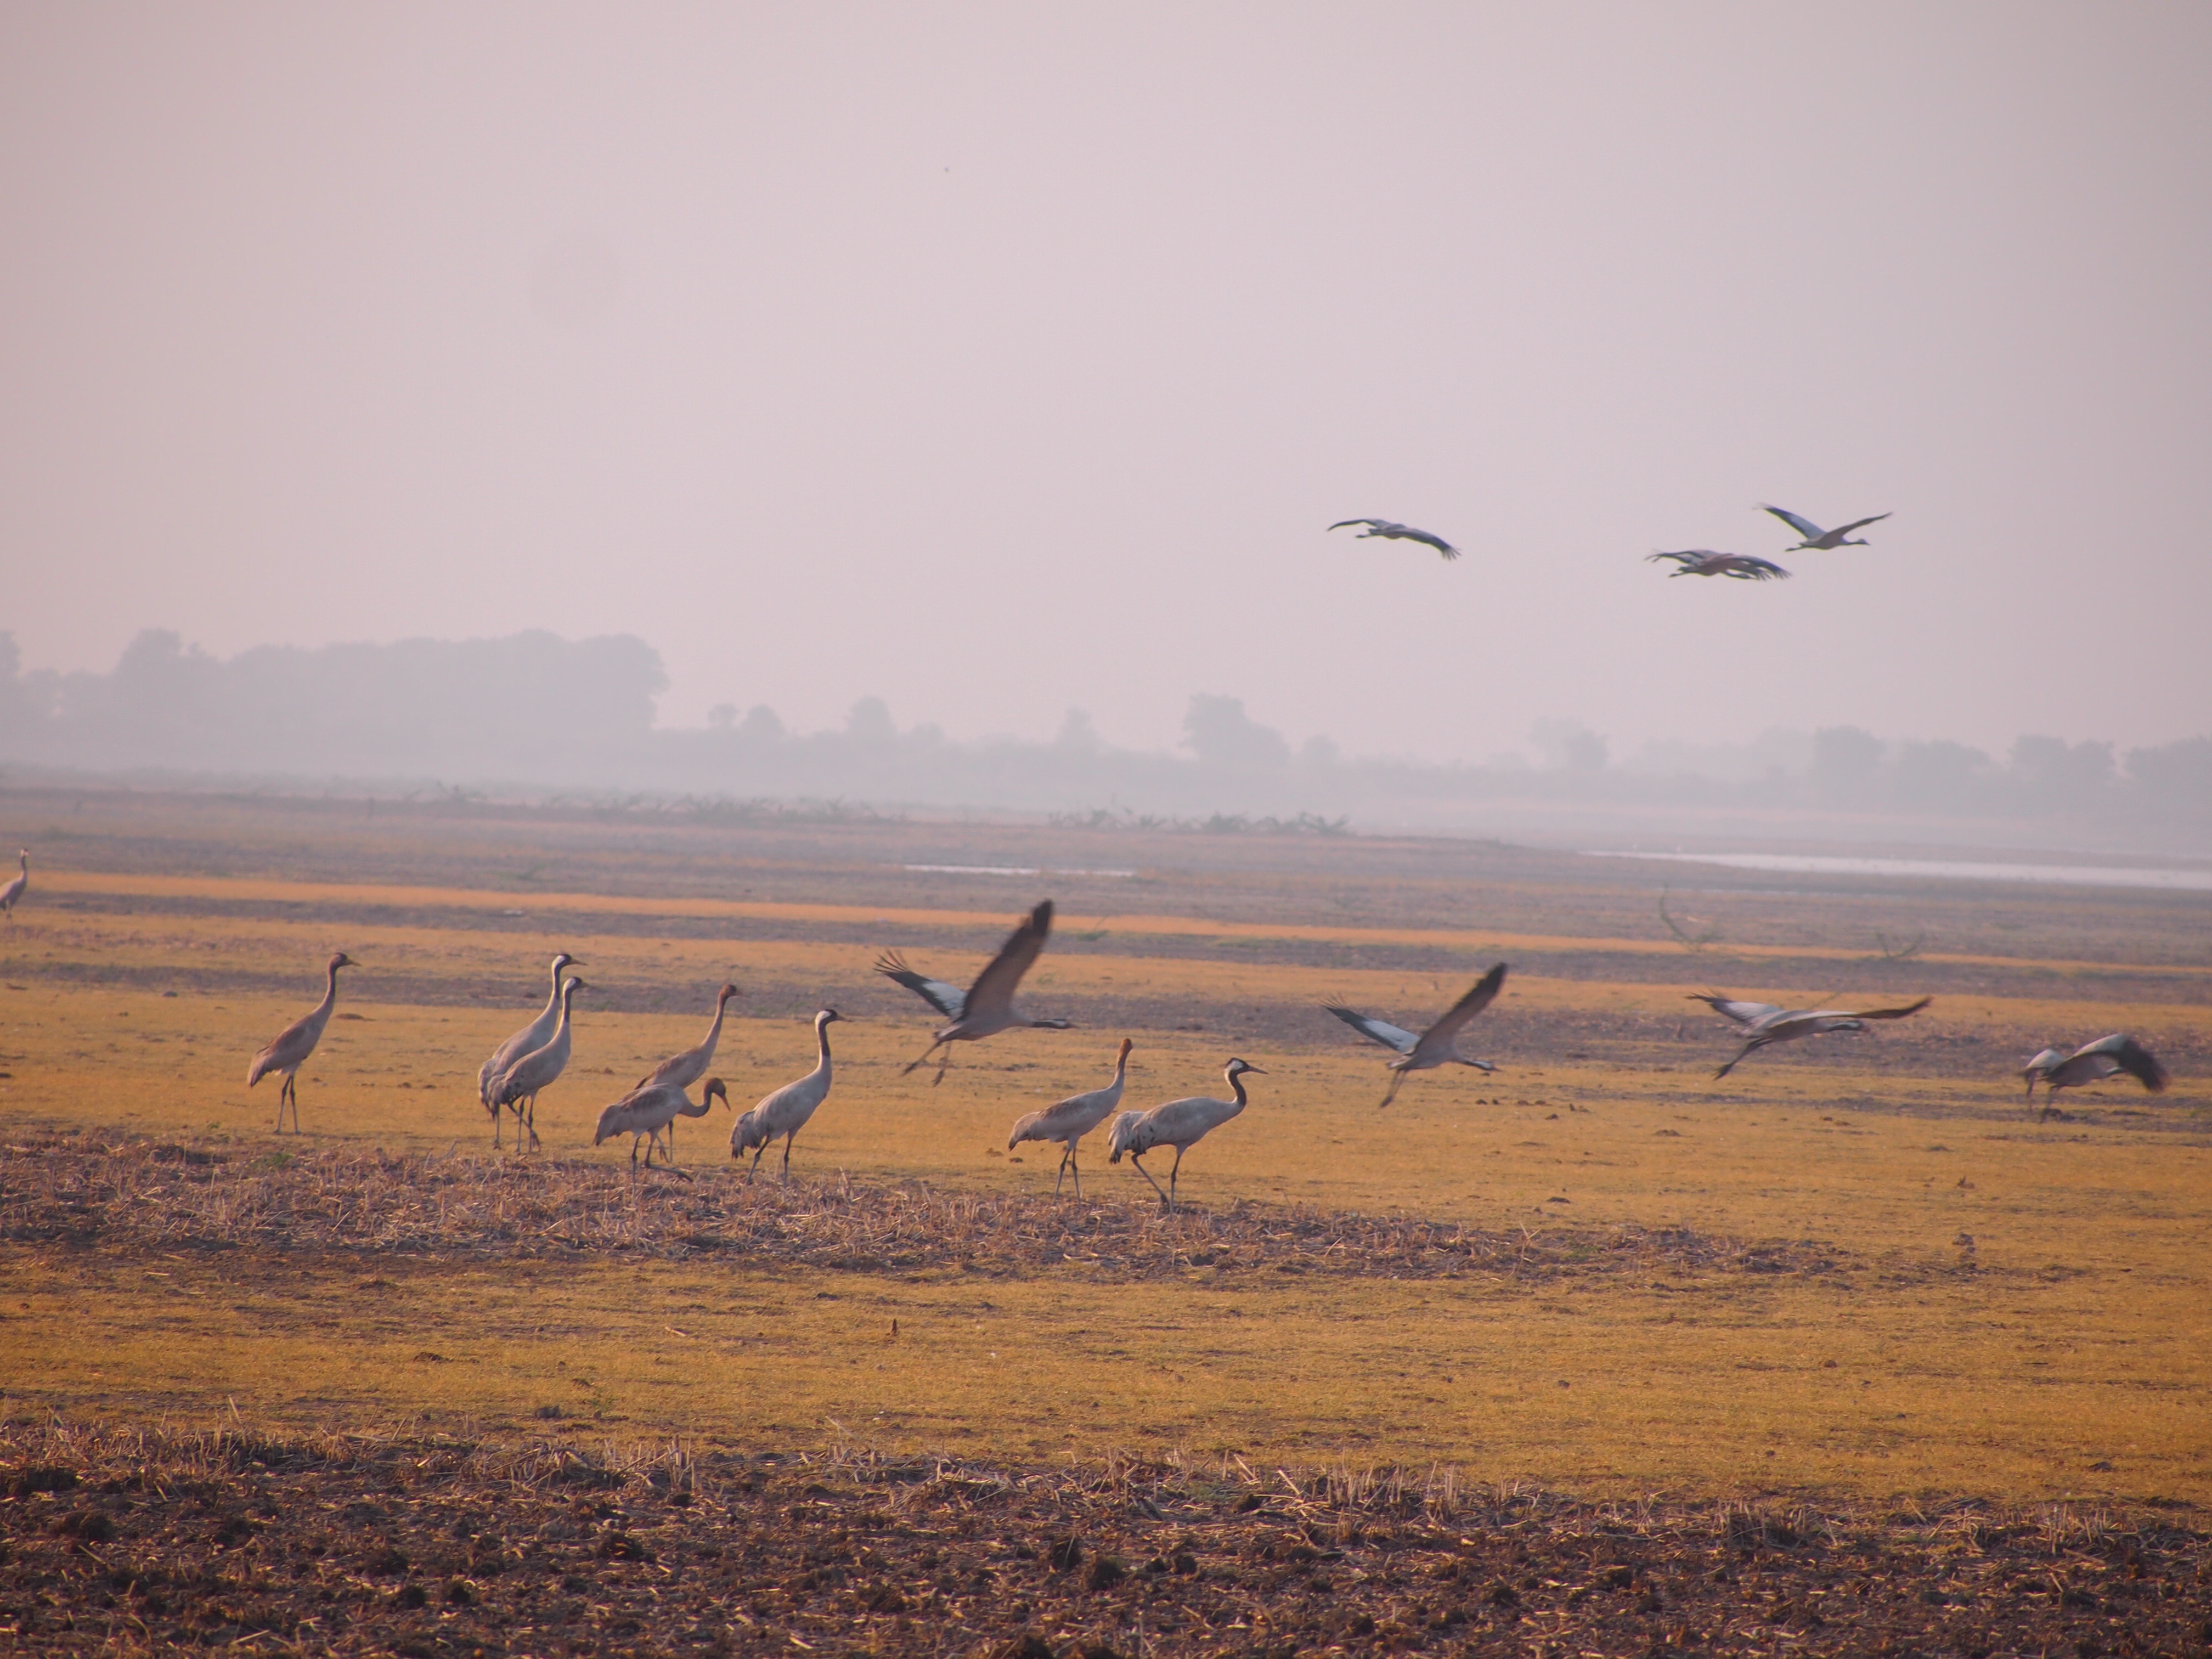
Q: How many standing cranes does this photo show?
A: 9